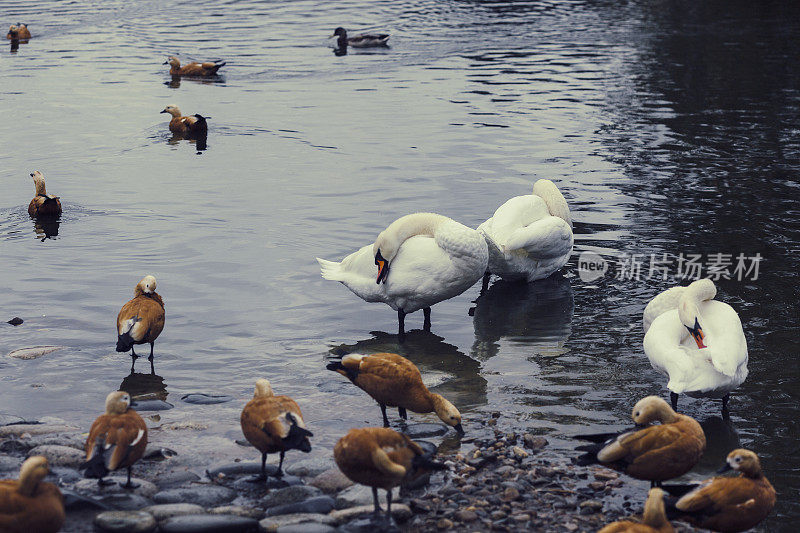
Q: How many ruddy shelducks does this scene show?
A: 13